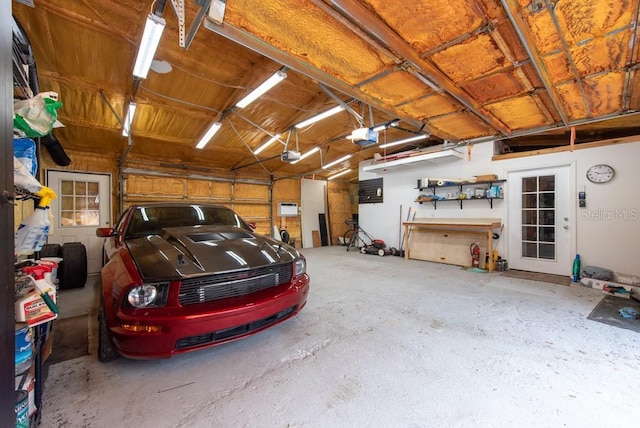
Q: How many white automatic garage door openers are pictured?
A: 2